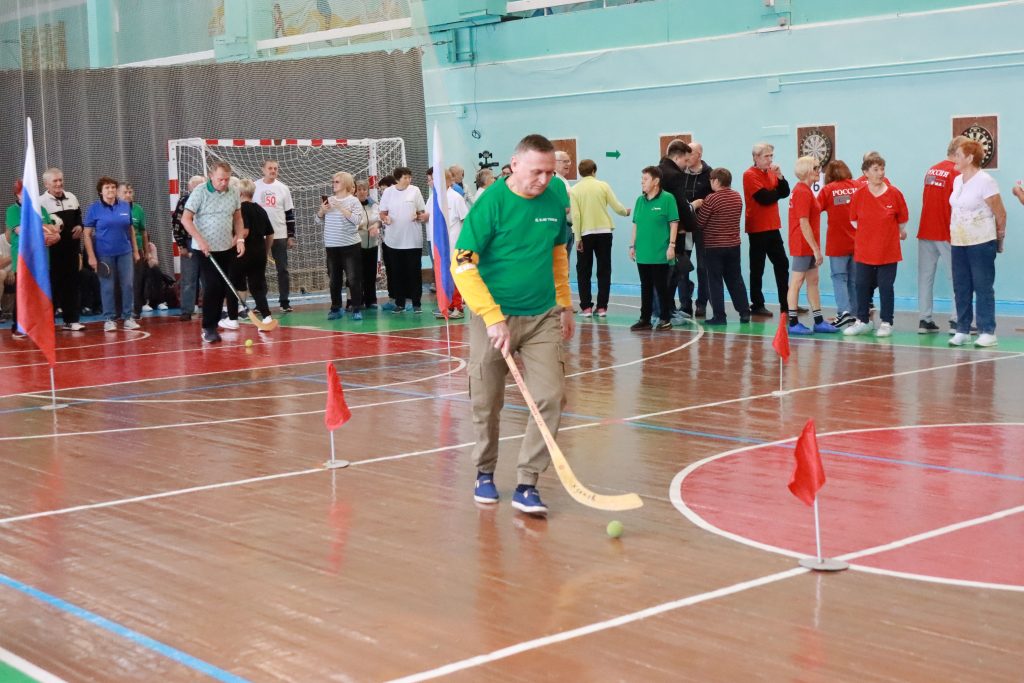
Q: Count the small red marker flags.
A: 3